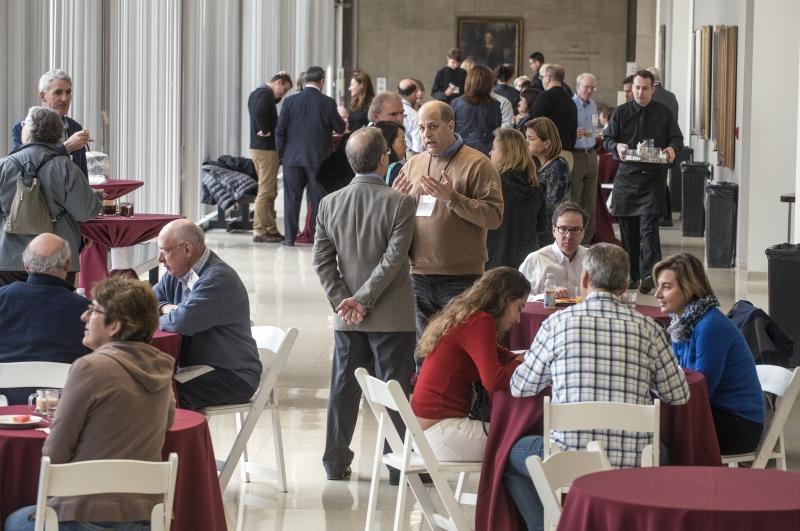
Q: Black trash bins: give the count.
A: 4